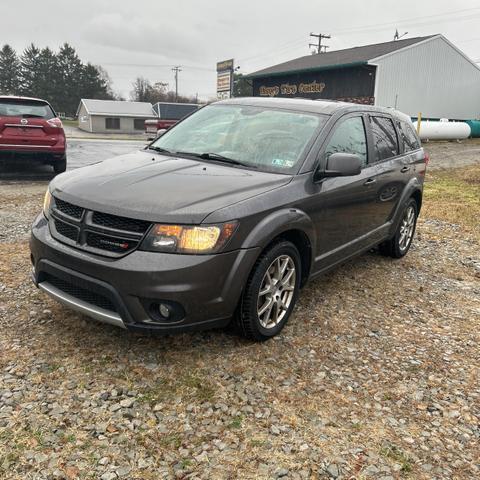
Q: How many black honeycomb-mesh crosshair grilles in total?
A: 1